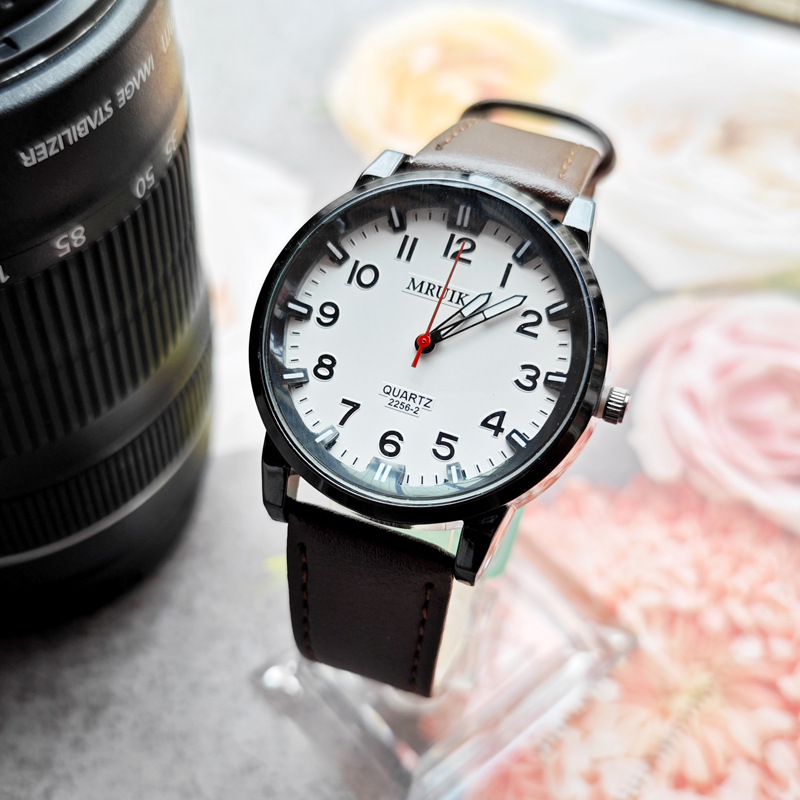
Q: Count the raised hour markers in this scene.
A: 12